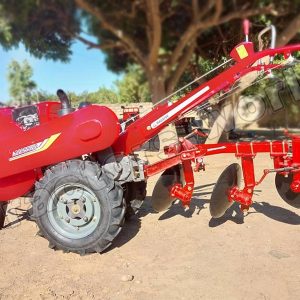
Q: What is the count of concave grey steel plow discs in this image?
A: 3